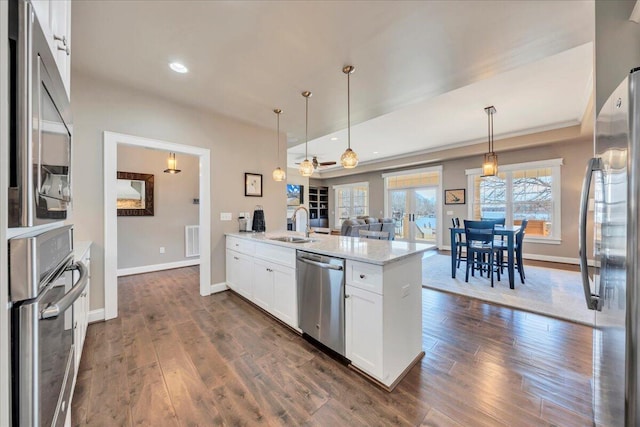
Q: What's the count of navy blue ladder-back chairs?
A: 4